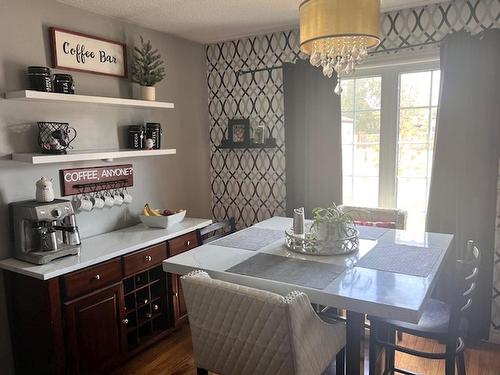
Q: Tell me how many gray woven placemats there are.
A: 4